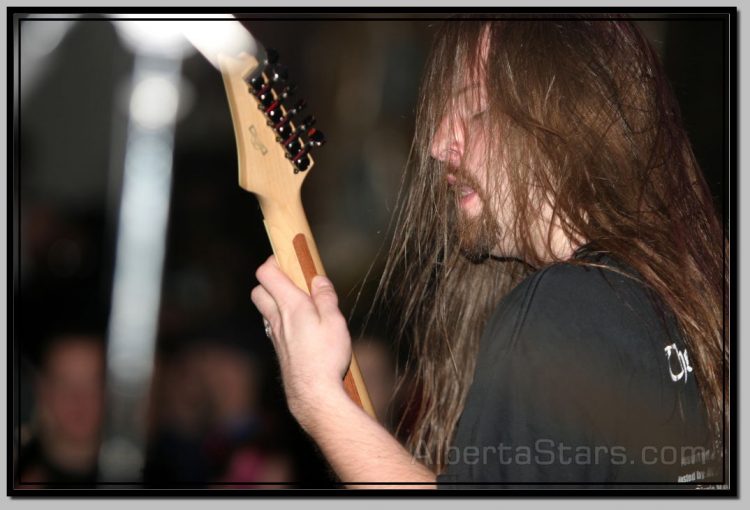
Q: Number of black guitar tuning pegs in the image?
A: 6